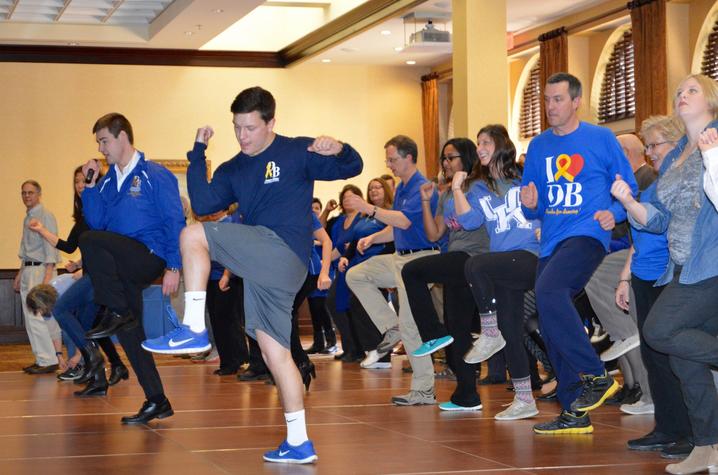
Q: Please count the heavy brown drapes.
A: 3